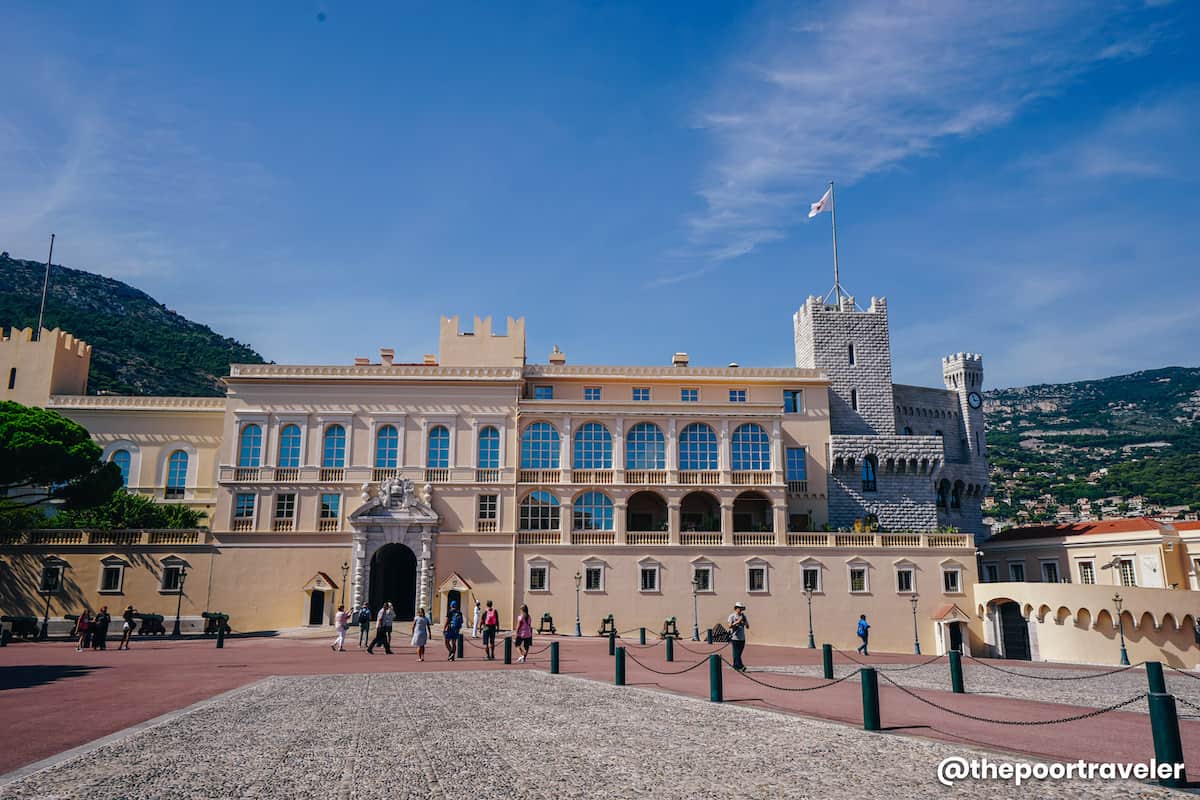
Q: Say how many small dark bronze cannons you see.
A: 7